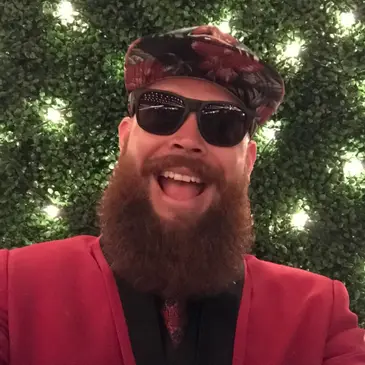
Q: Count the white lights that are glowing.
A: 9